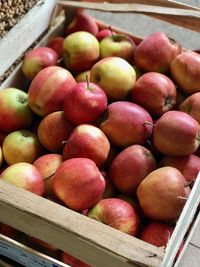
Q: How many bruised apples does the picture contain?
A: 0